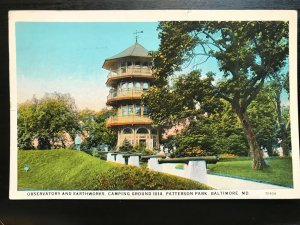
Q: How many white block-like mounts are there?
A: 5